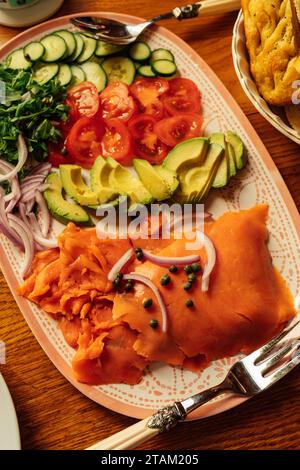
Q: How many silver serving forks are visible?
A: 1